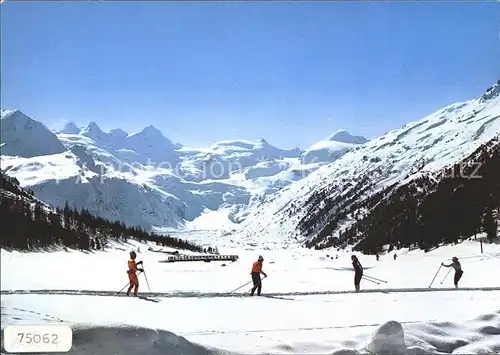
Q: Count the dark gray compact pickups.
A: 0